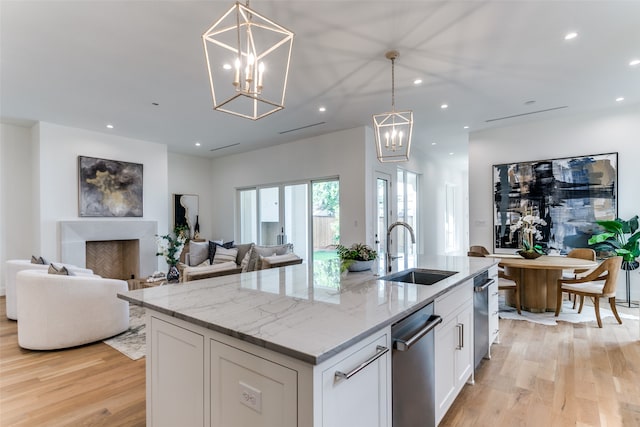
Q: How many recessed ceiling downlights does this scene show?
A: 12